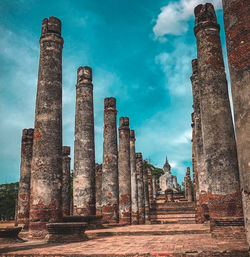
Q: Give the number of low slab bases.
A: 3